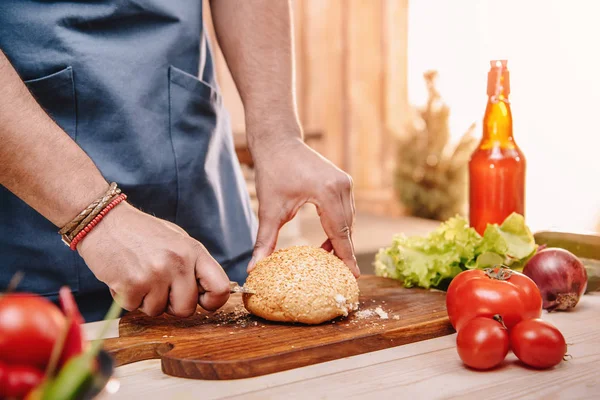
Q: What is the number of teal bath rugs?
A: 0